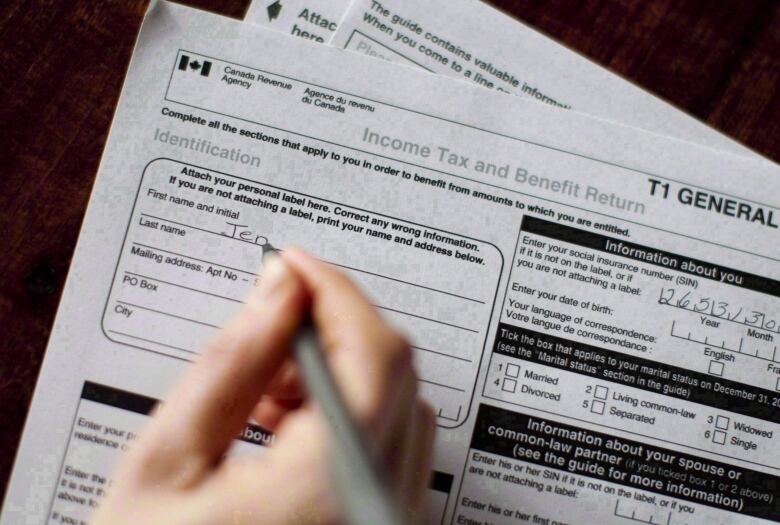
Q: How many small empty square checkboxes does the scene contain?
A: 7